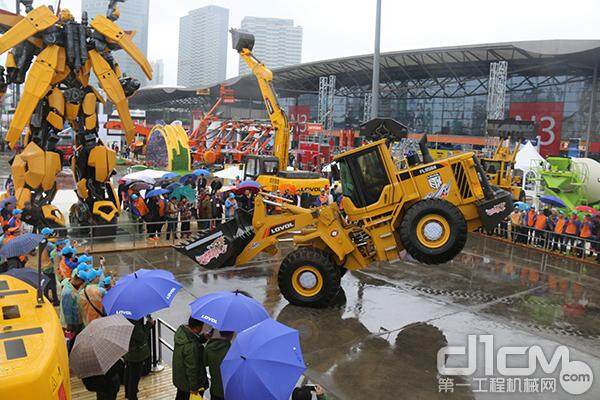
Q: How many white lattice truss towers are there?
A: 3